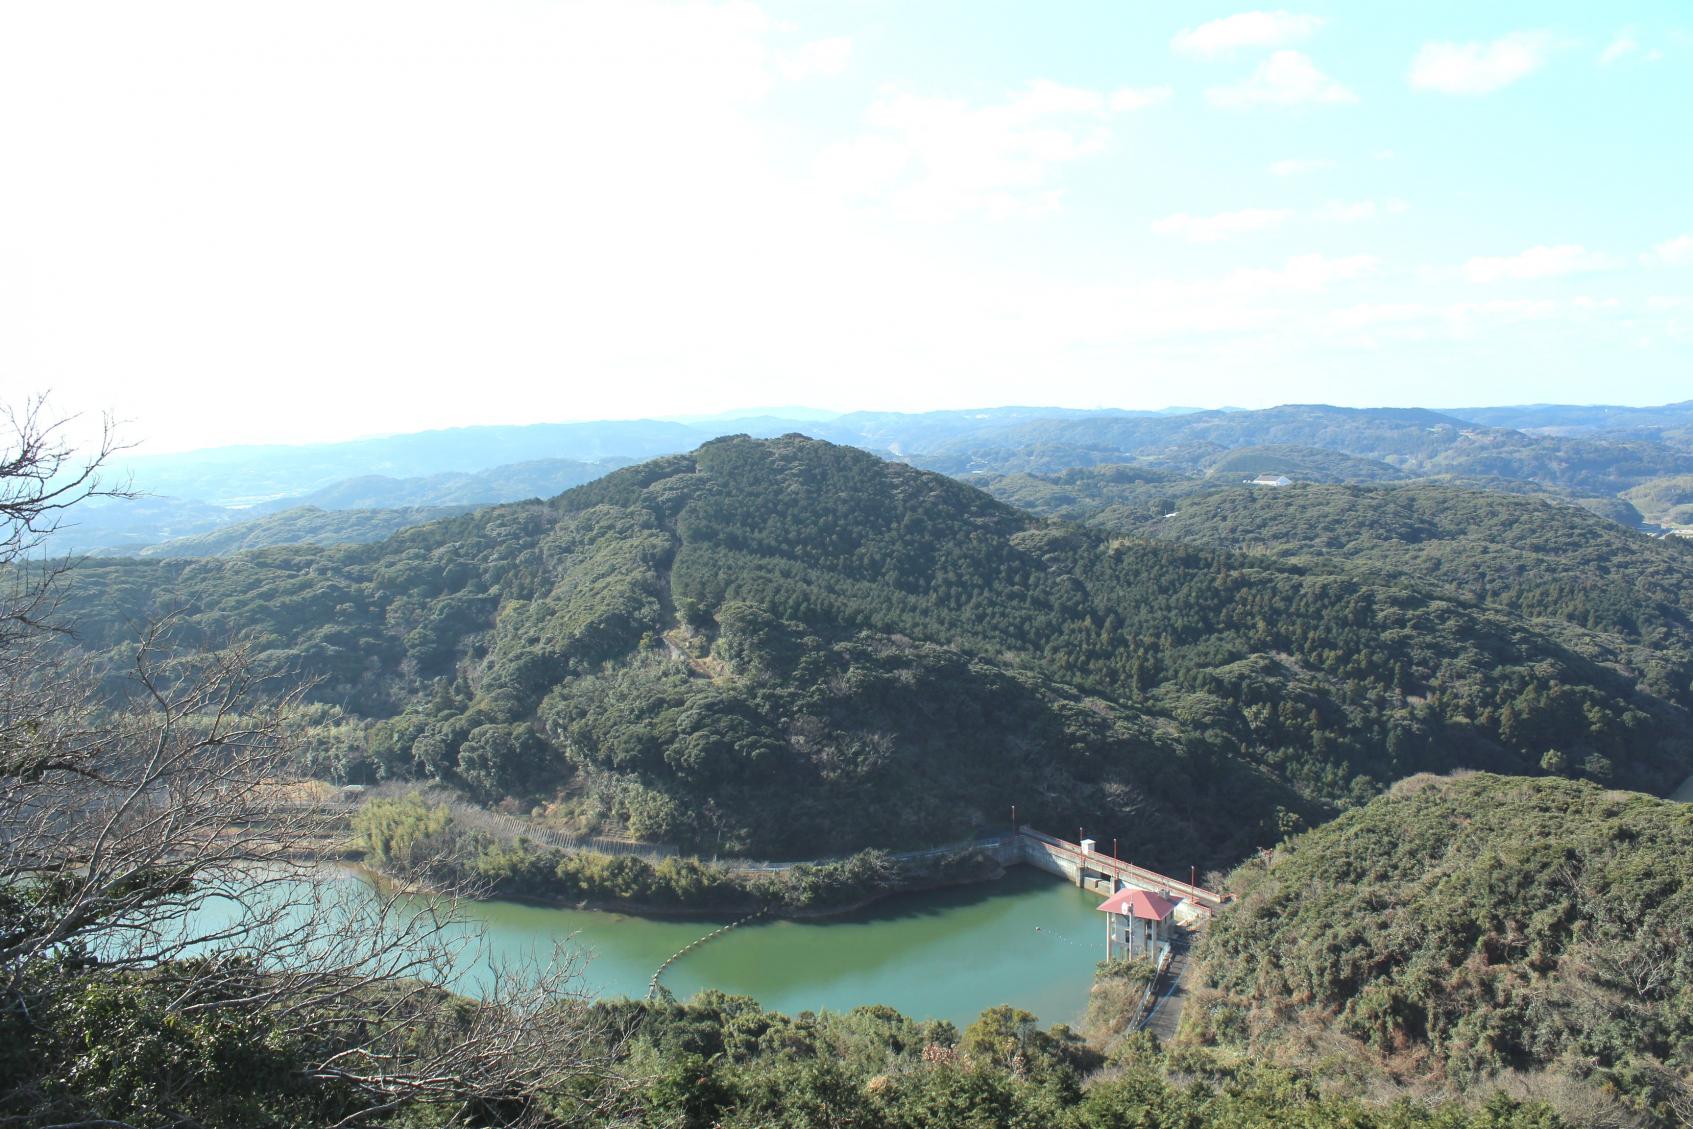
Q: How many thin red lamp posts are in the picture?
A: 4